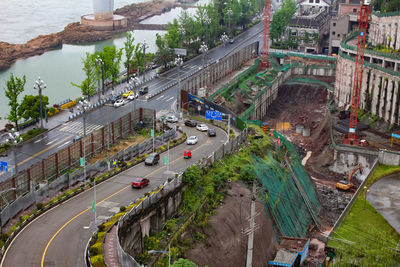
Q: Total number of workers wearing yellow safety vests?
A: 2